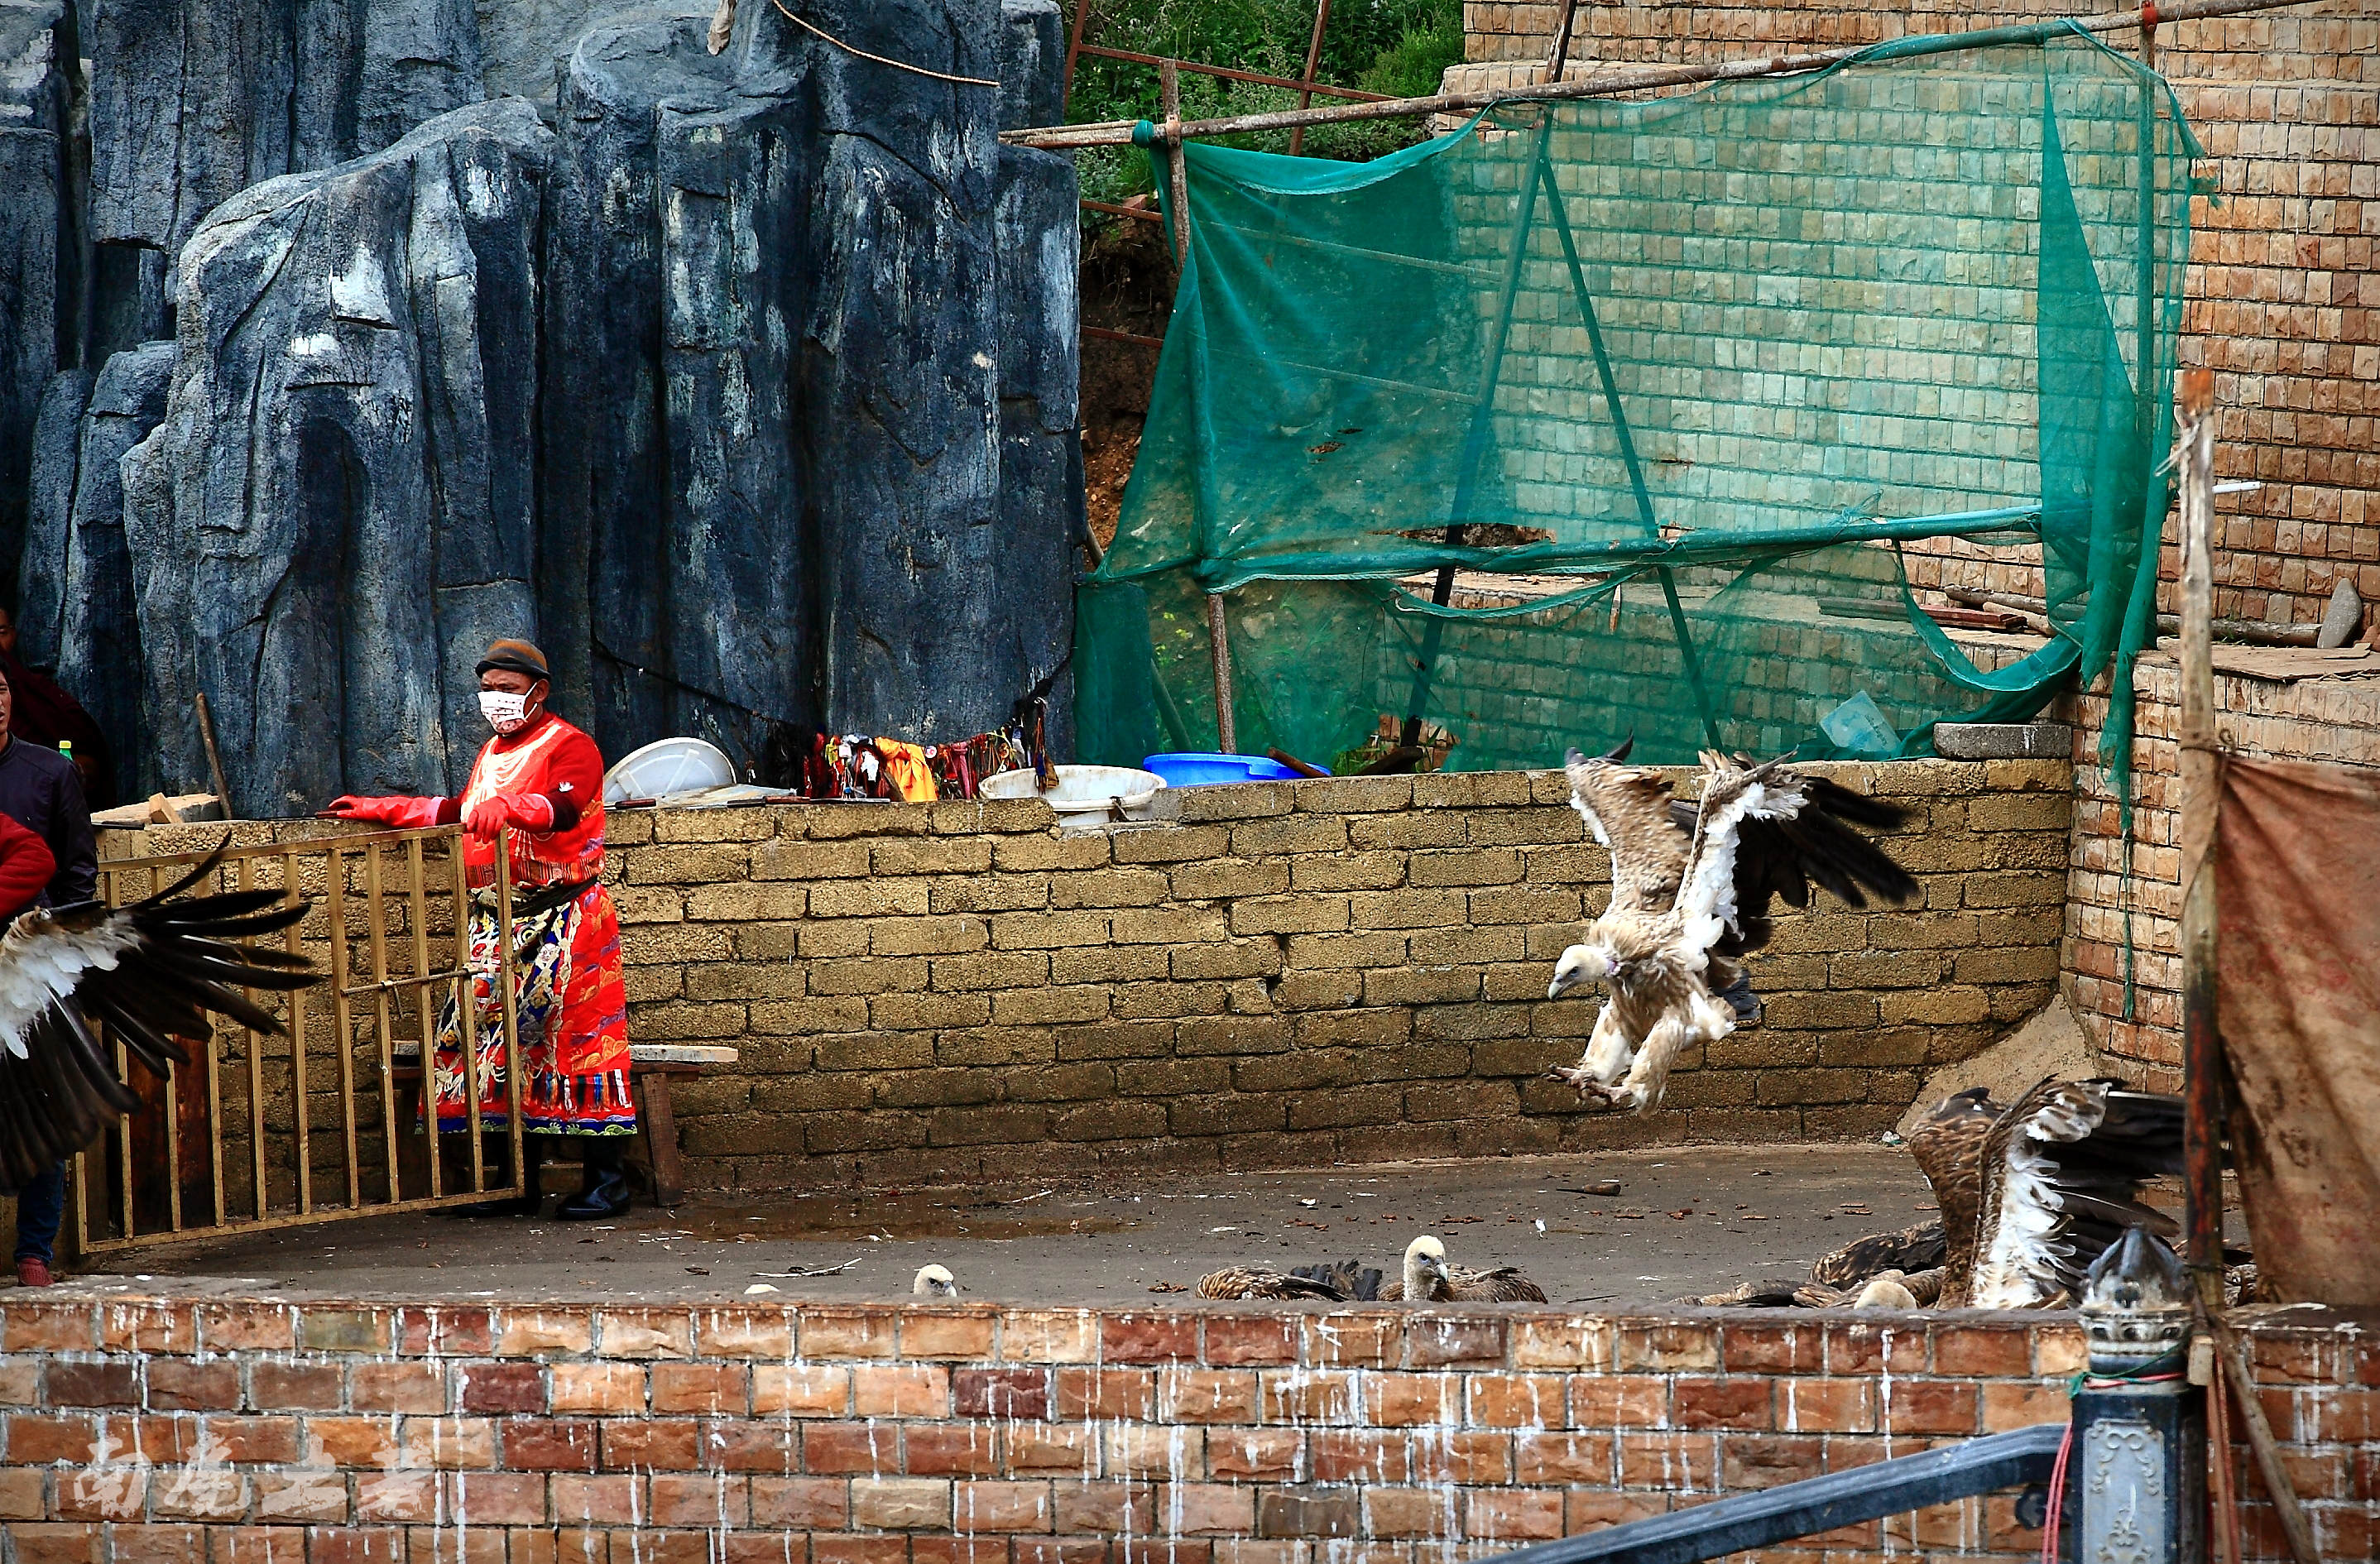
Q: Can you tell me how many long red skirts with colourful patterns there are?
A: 1